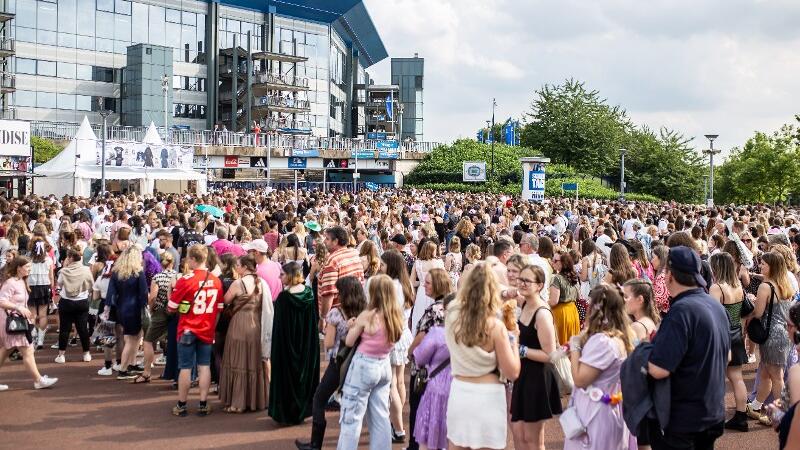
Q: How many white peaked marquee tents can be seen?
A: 2